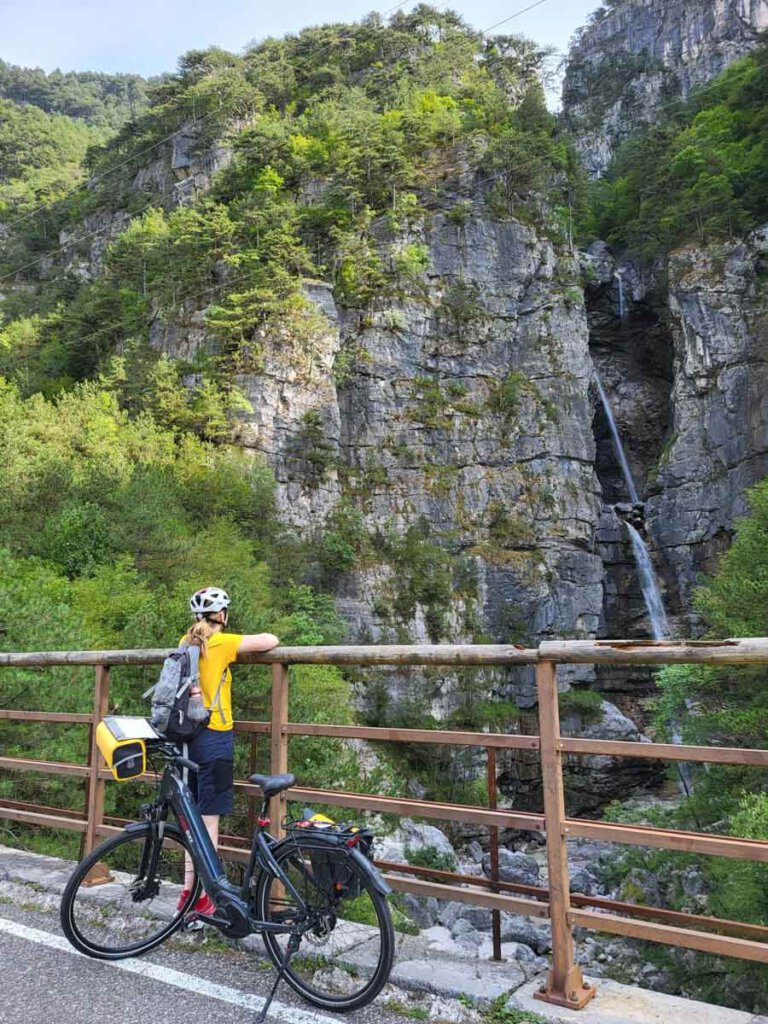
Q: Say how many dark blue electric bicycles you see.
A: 1